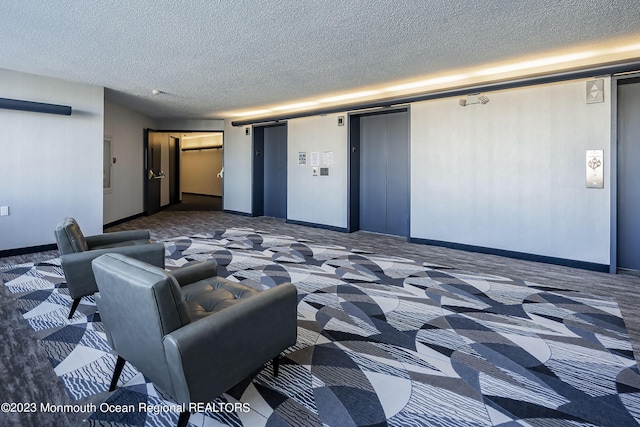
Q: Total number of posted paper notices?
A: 3